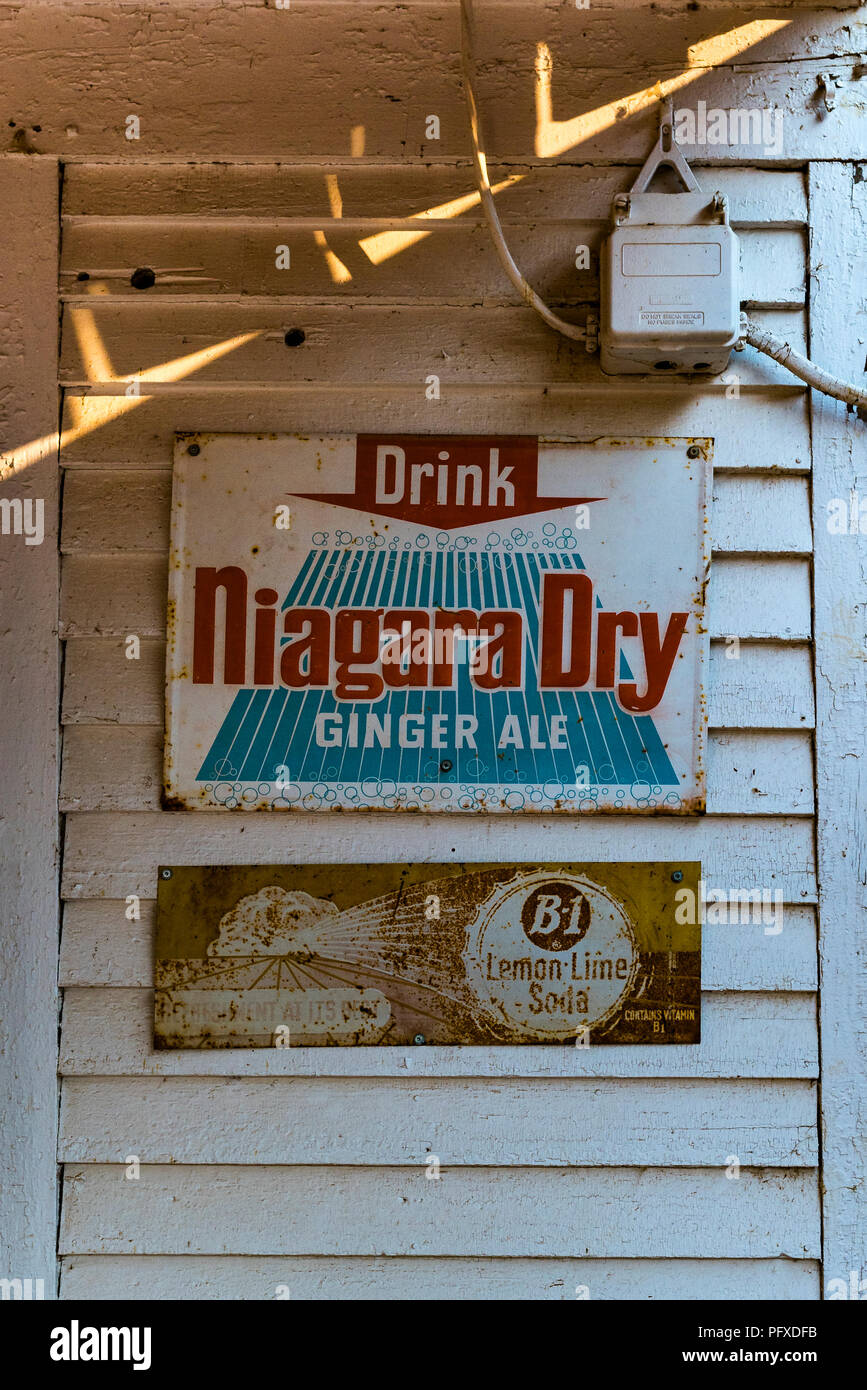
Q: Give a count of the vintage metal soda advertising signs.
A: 2